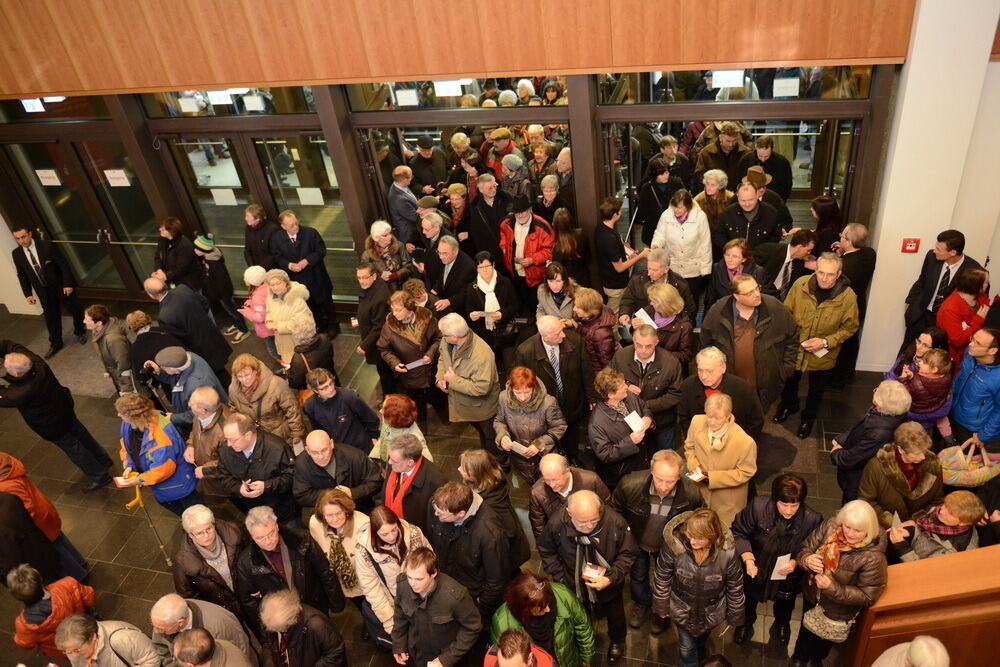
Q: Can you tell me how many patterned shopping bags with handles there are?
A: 1